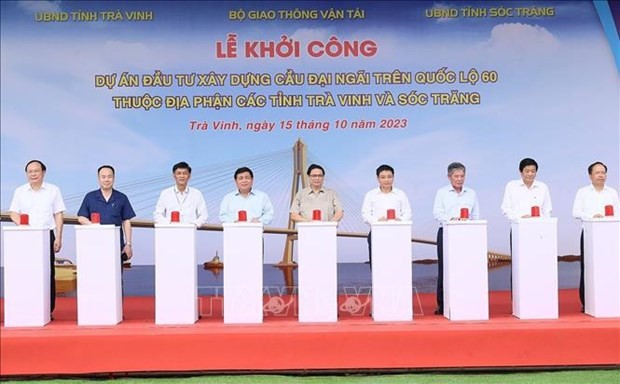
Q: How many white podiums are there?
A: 9